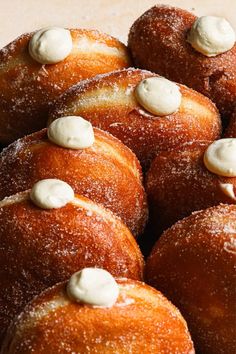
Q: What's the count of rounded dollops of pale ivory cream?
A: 7